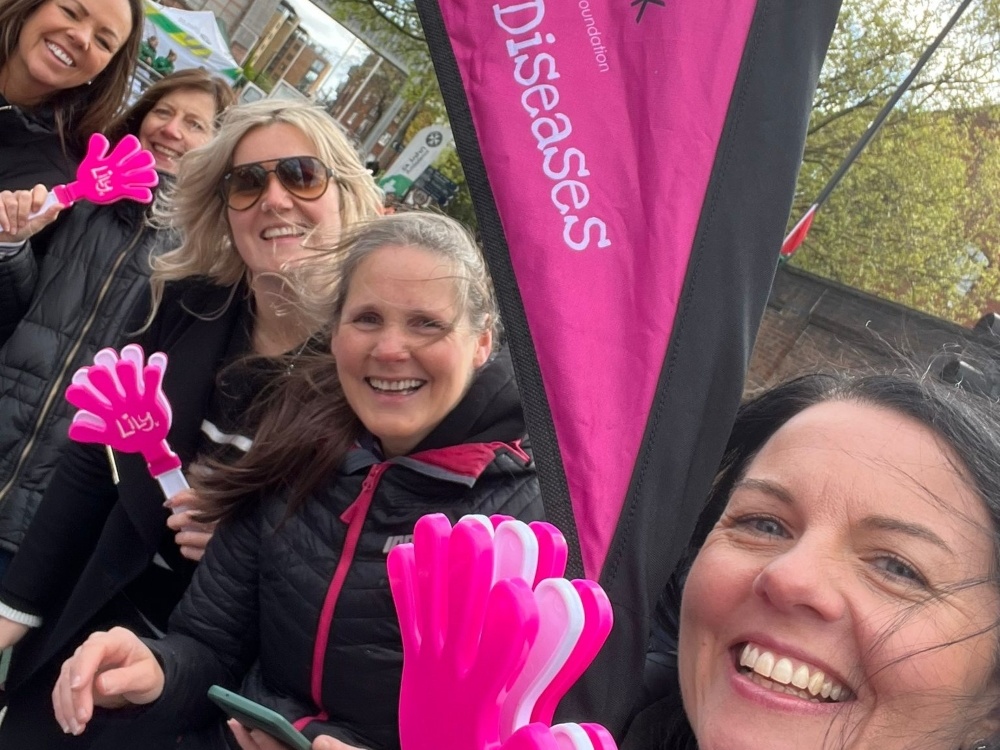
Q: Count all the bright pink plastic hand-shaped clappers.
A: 3